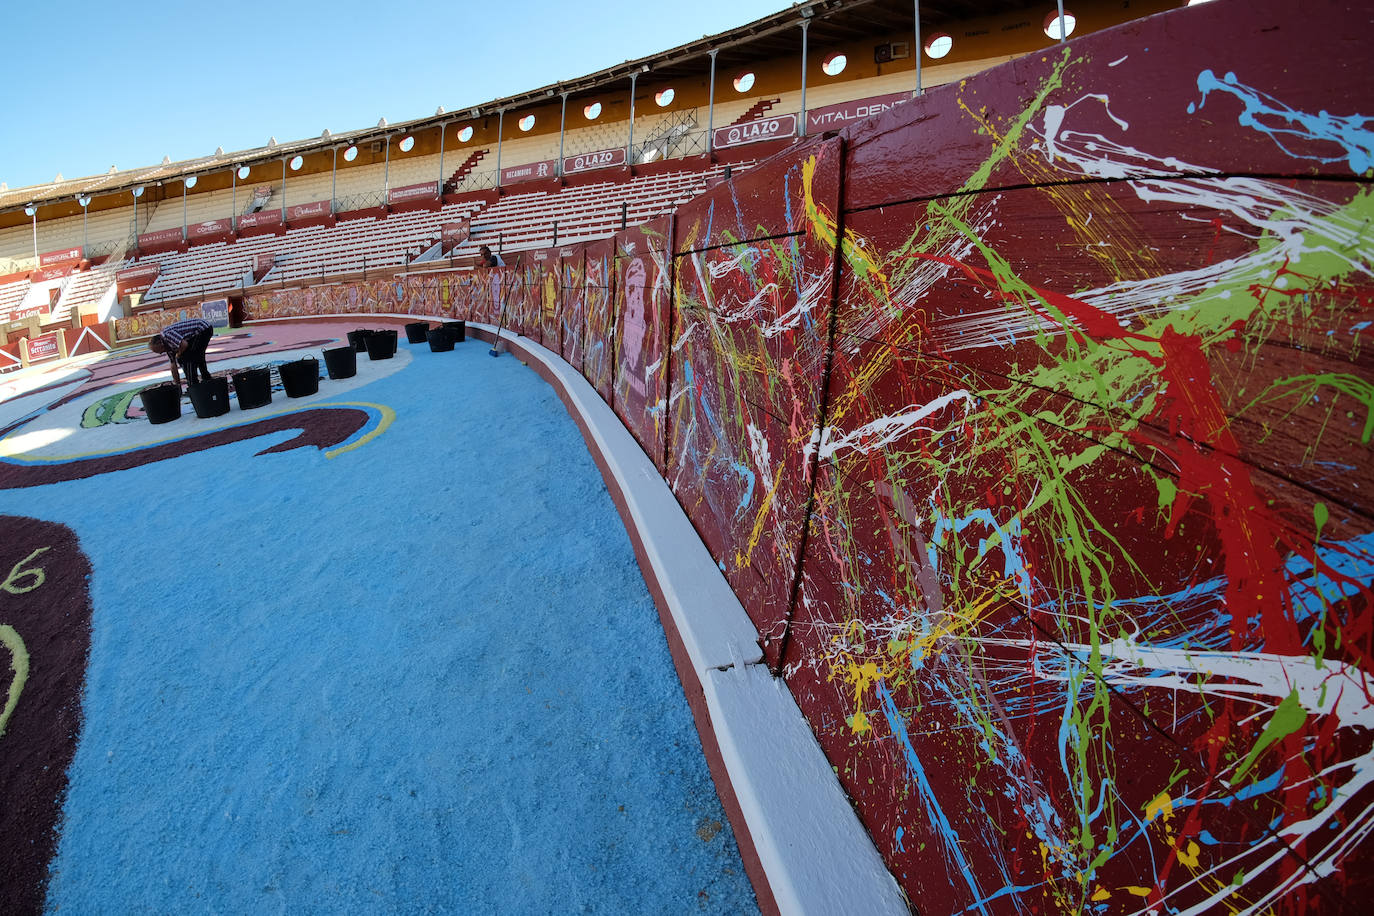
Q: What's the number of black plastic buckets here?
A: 11